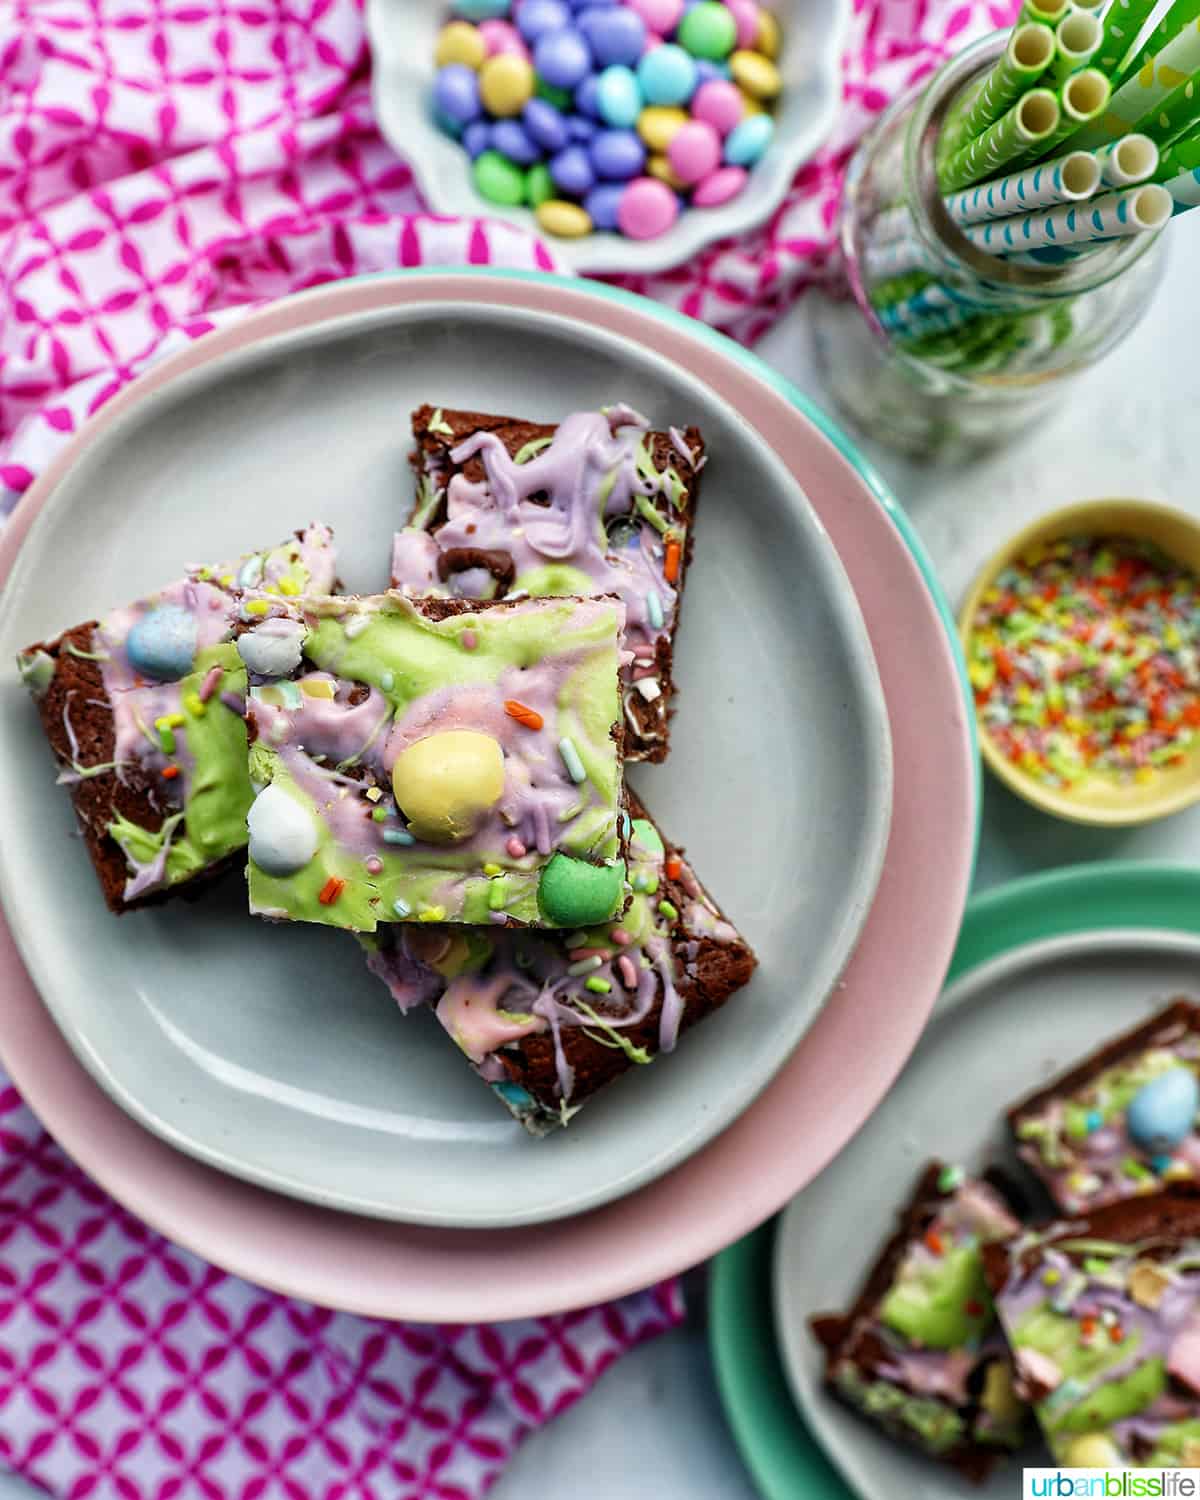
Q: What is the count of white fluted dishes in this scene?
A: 1